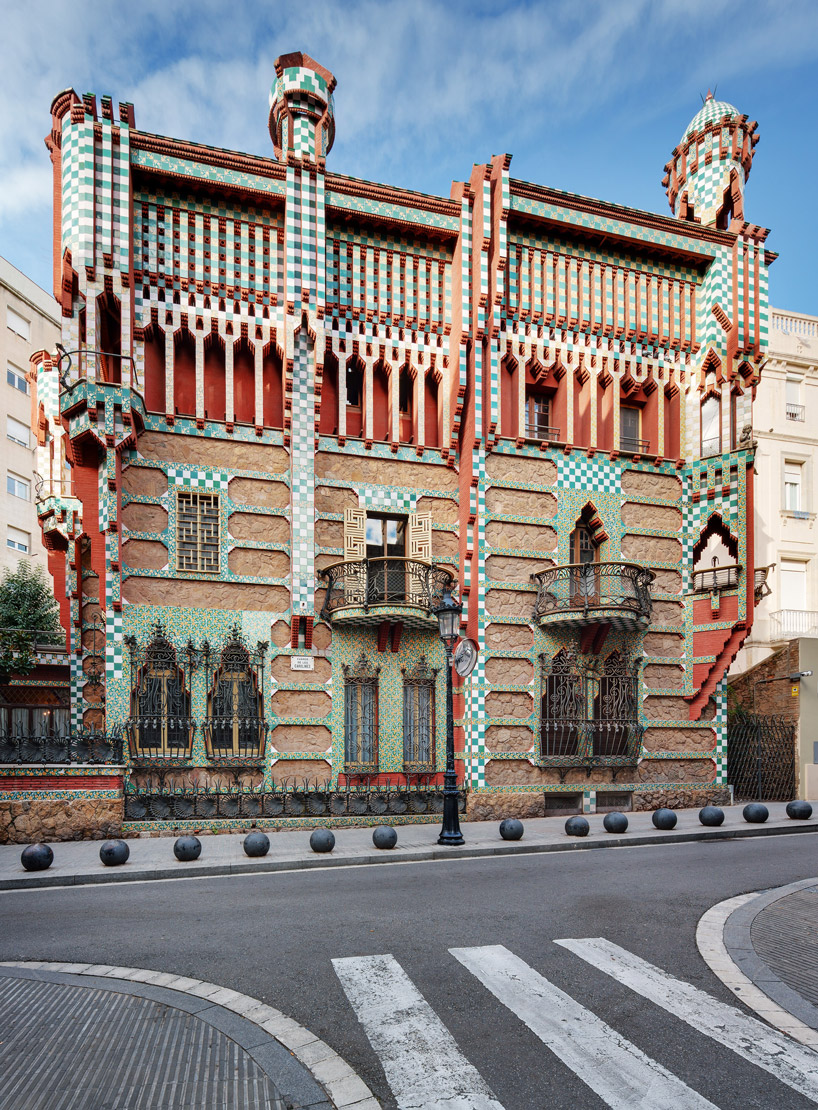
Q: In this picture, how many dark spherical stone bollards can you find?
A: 13